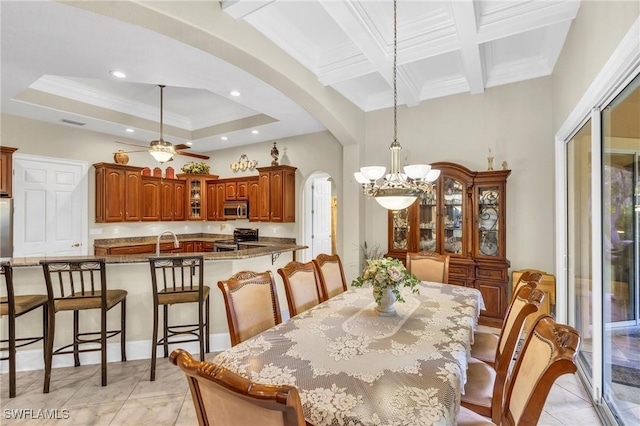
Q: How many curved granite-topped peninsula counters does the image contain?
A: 1